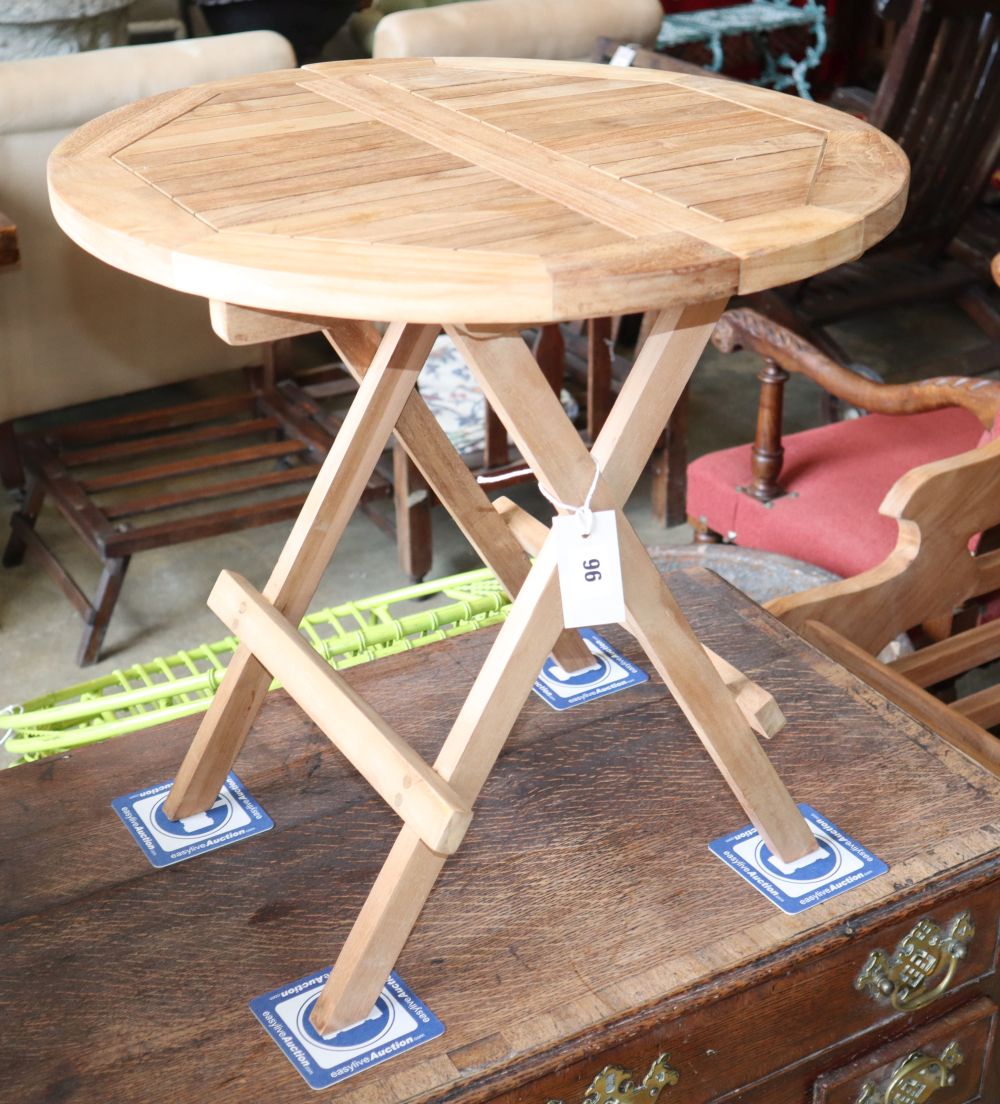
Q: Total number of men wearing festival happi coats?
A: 0